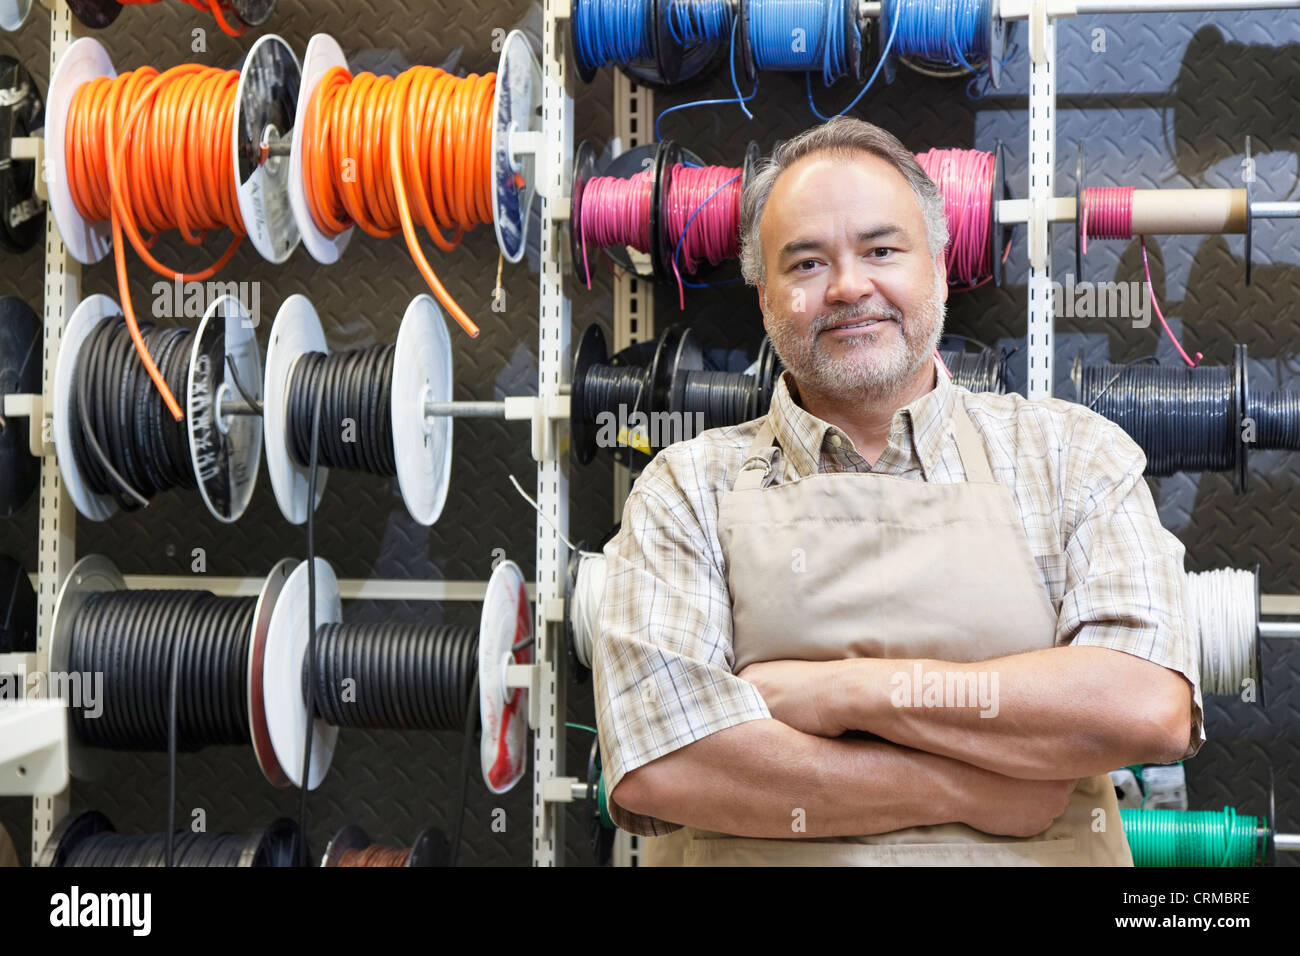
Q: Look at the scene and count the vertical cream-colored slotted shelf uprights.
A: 4